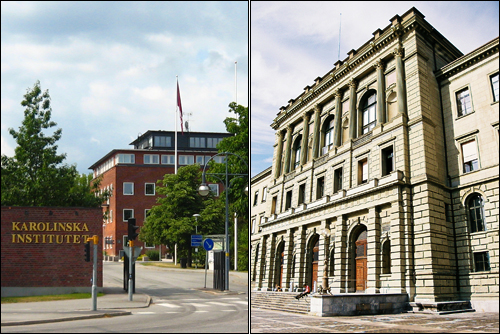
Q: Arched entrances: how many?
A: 3